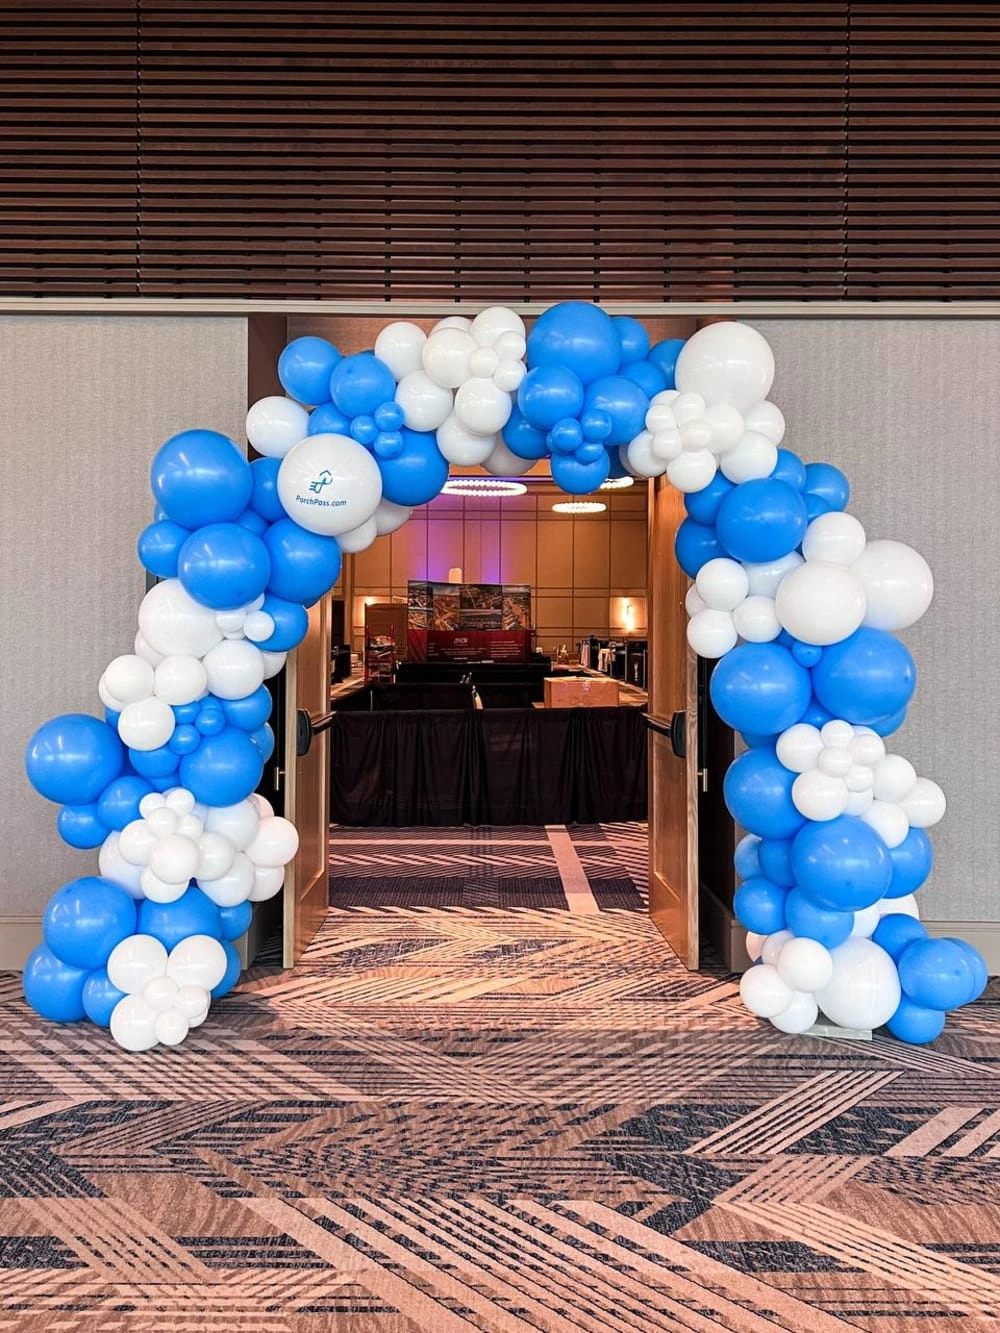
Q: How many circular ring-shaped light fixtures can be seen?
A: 3